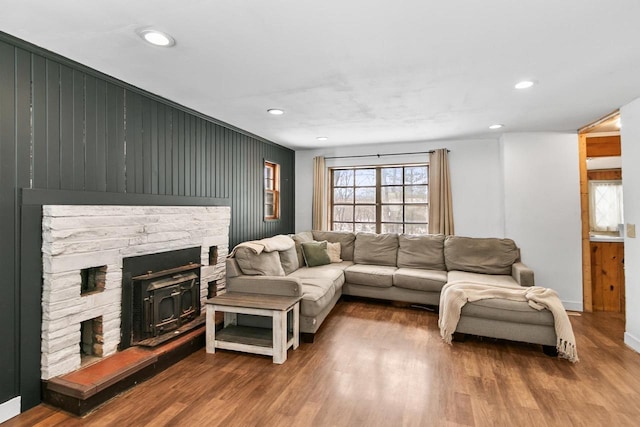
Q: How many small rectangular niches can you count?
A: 4